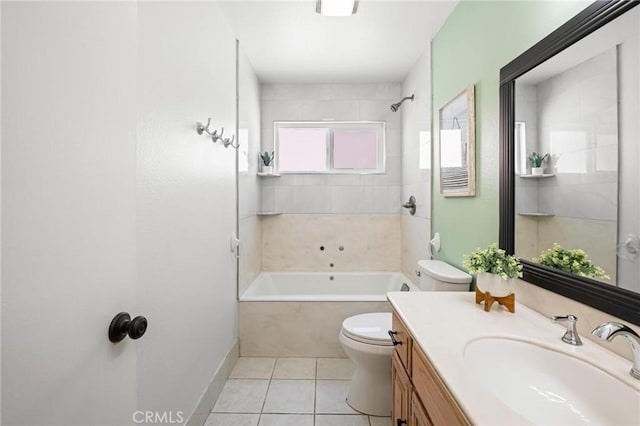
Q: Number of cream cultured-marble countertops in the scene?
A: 1